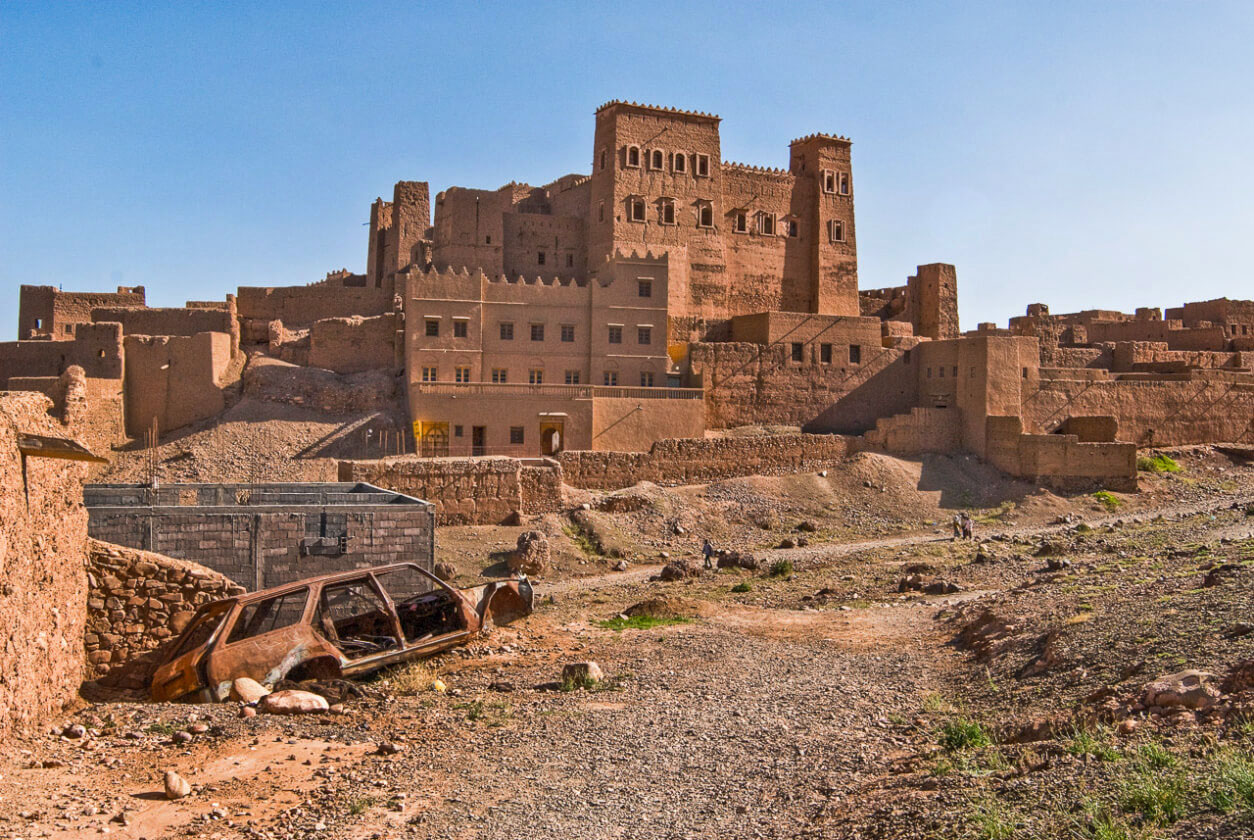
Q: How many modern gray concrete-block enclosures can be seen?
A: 1